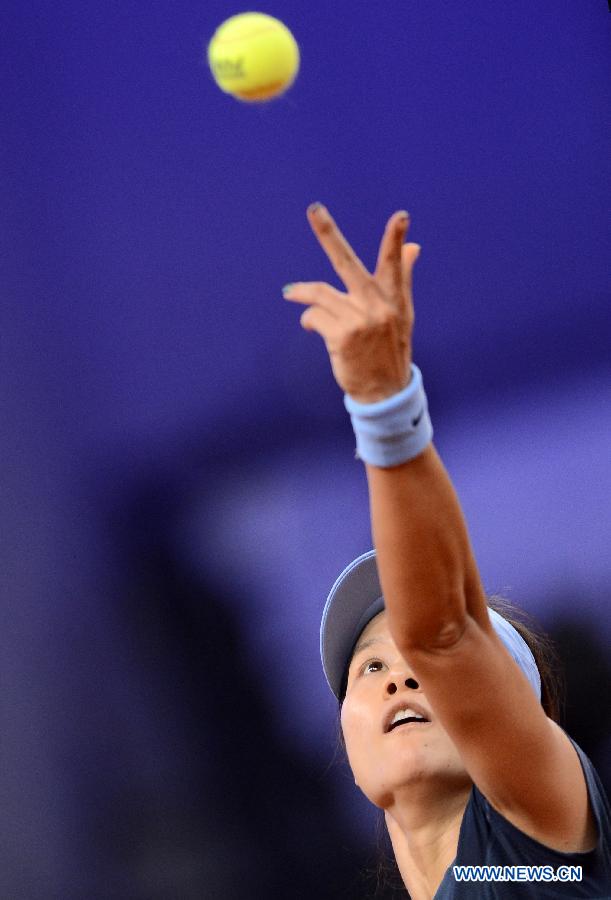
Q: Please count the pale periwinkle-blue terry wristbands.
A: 1